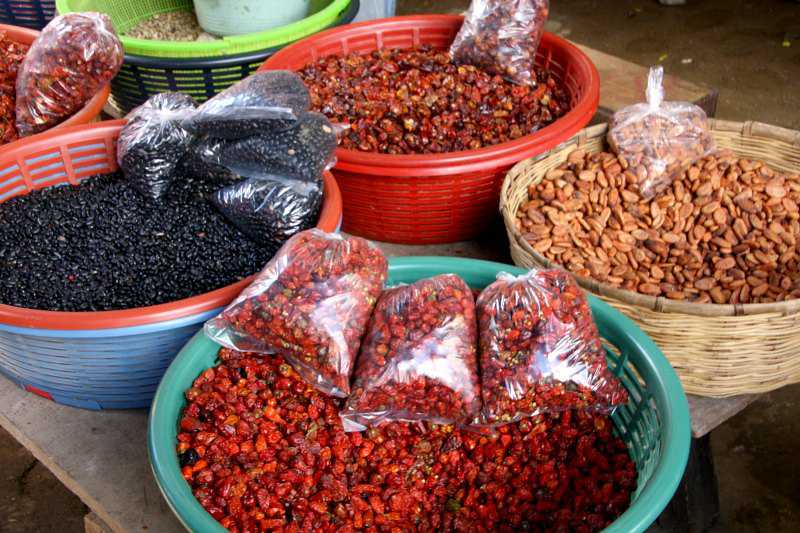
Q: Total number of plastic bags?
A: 10